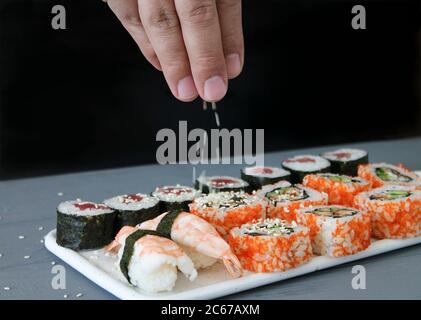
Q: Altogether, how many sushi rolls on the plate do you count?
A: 14